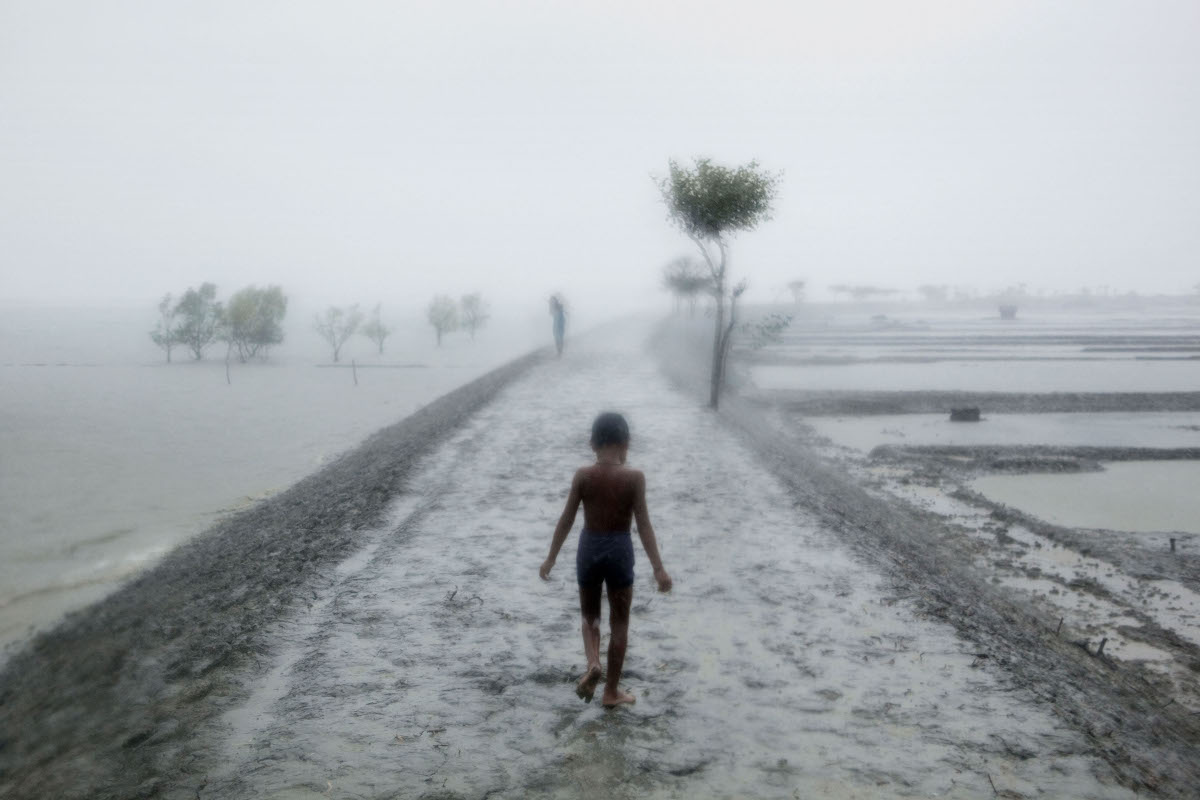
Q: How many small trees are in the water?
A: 7